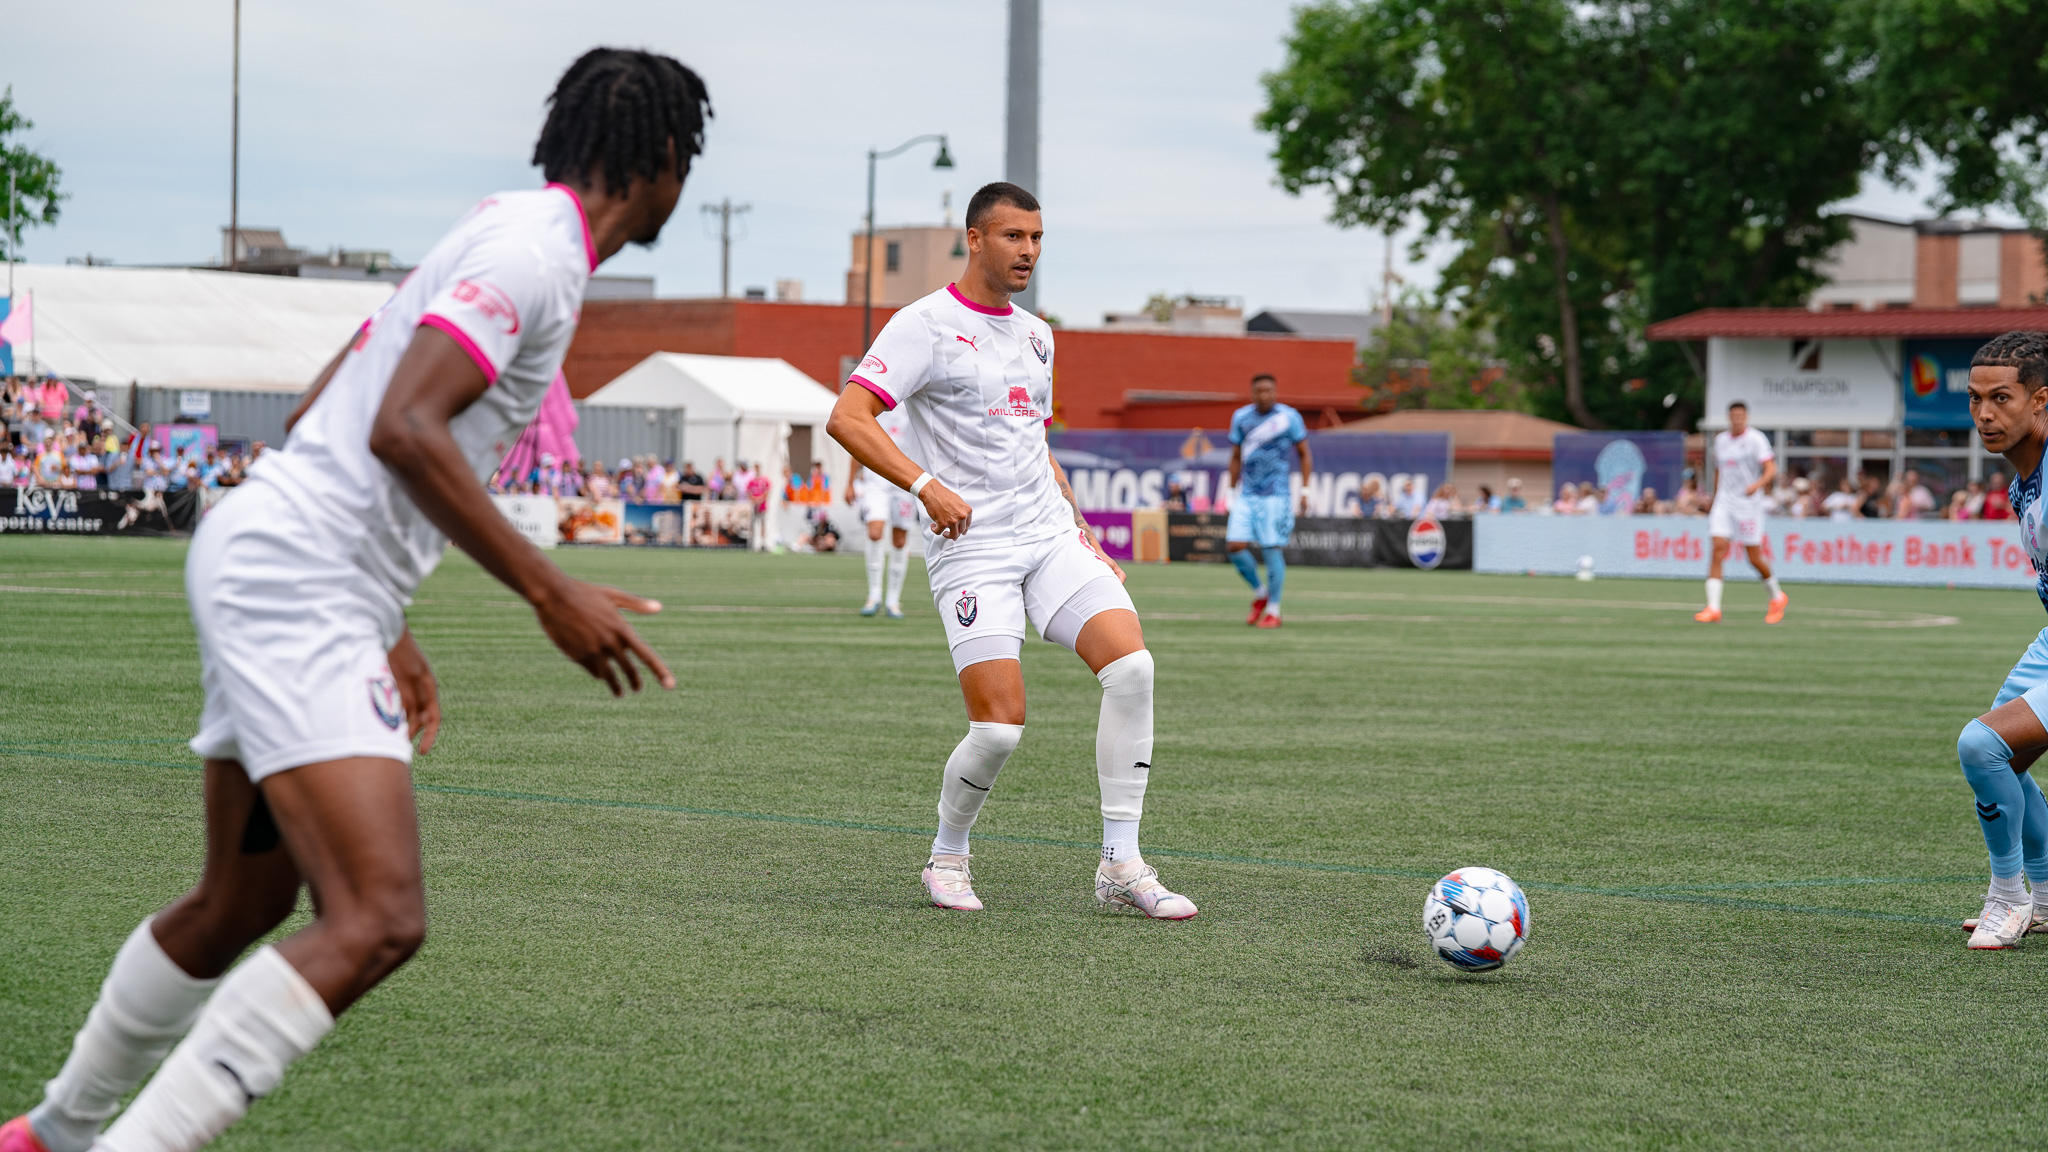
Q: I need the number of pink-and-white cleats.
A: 2